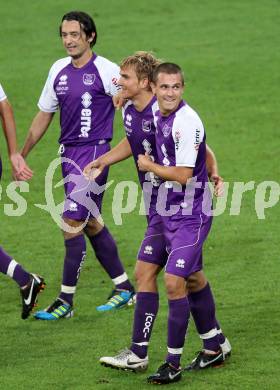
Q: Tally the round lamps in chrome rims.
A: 0